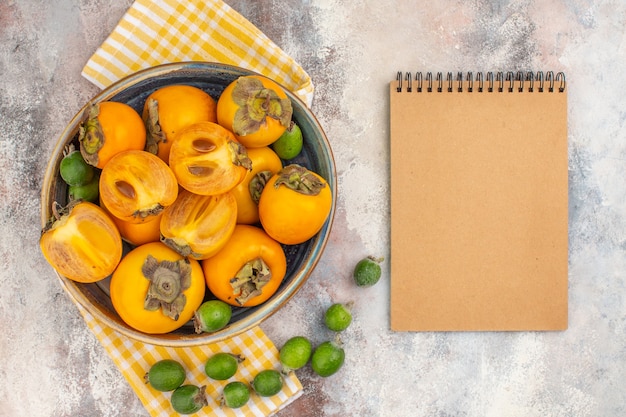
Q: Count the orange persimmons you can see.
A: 12